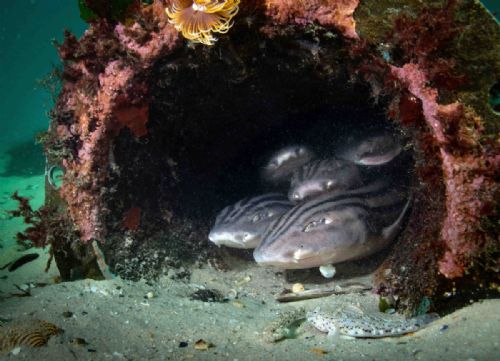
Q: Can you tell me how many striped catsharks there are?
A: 5